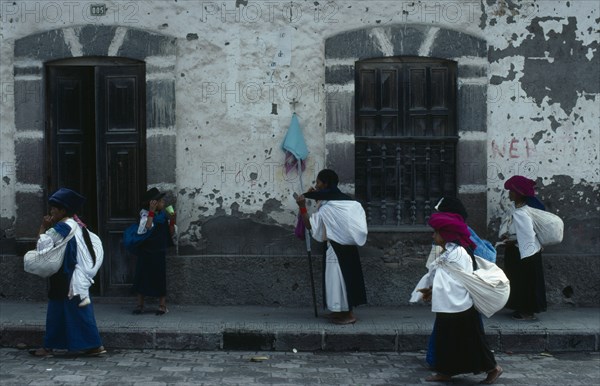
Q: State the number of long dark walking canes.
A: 1